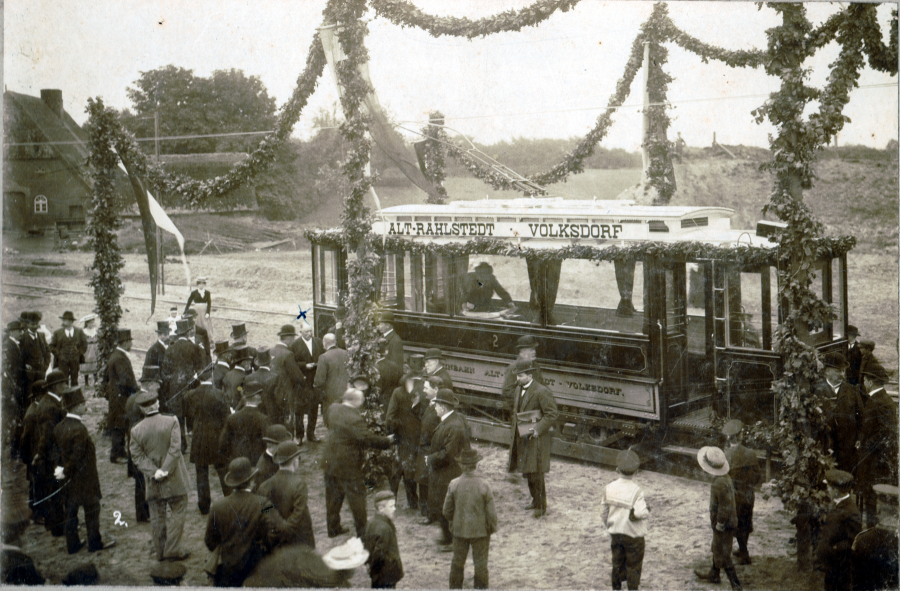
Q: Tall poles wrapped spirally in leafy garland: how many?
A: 5